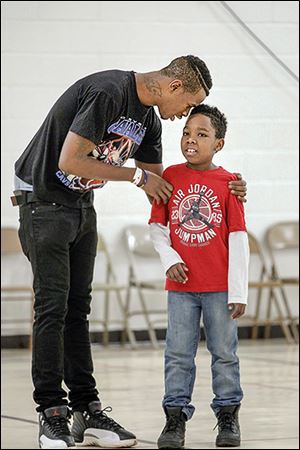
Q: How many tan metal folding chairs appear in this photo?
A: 5